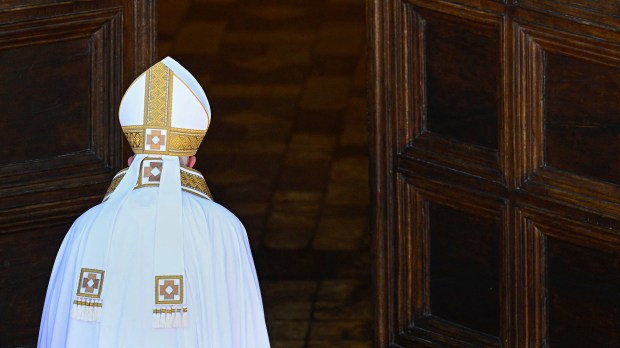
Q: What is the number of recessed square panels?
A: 6